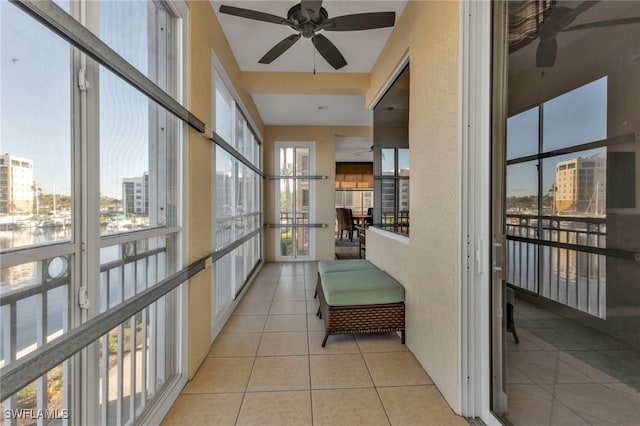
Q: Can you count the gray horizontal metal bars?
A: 6